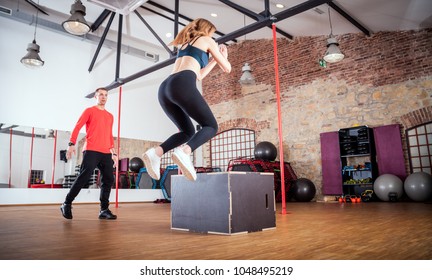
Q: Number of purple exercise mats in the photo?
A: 2